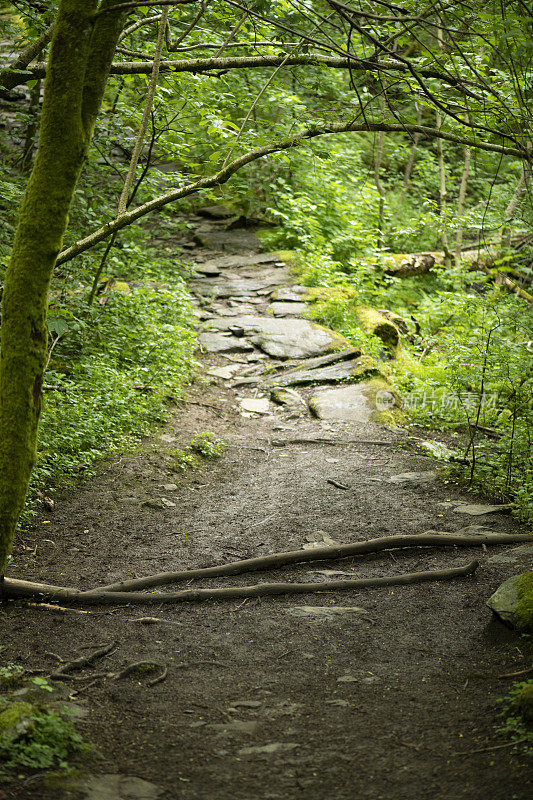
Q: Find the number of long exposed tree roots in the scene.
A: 2